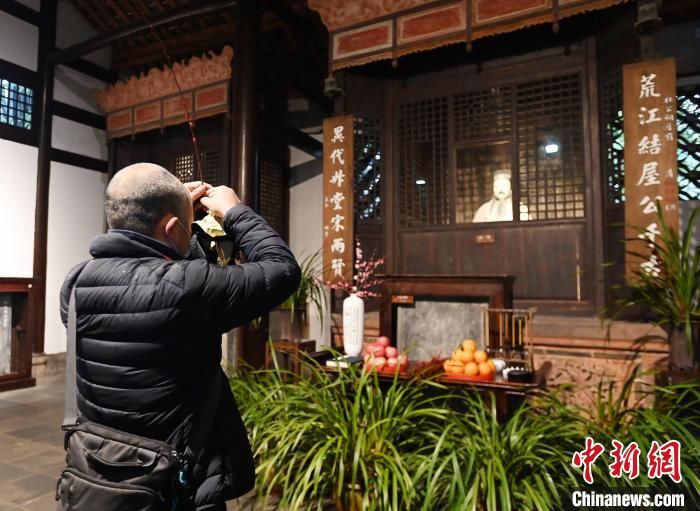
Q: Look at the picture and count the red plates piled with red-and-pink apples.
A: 1